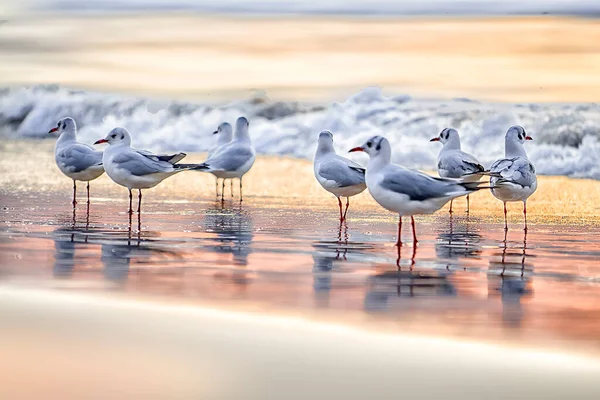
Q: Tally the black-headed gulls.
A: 8